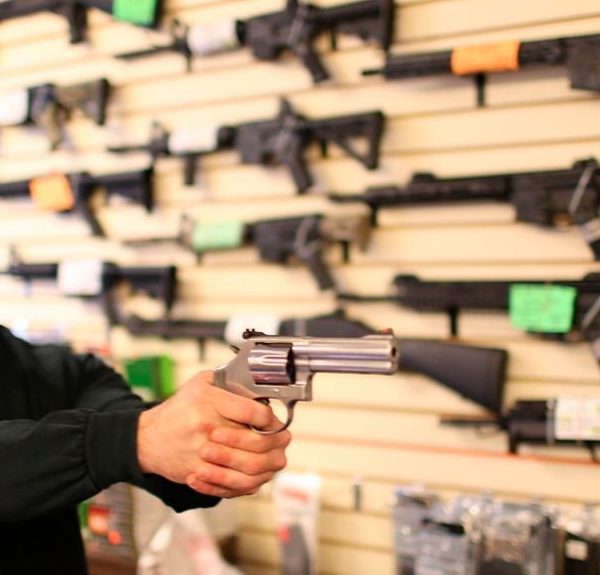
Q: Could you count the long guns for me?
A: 12